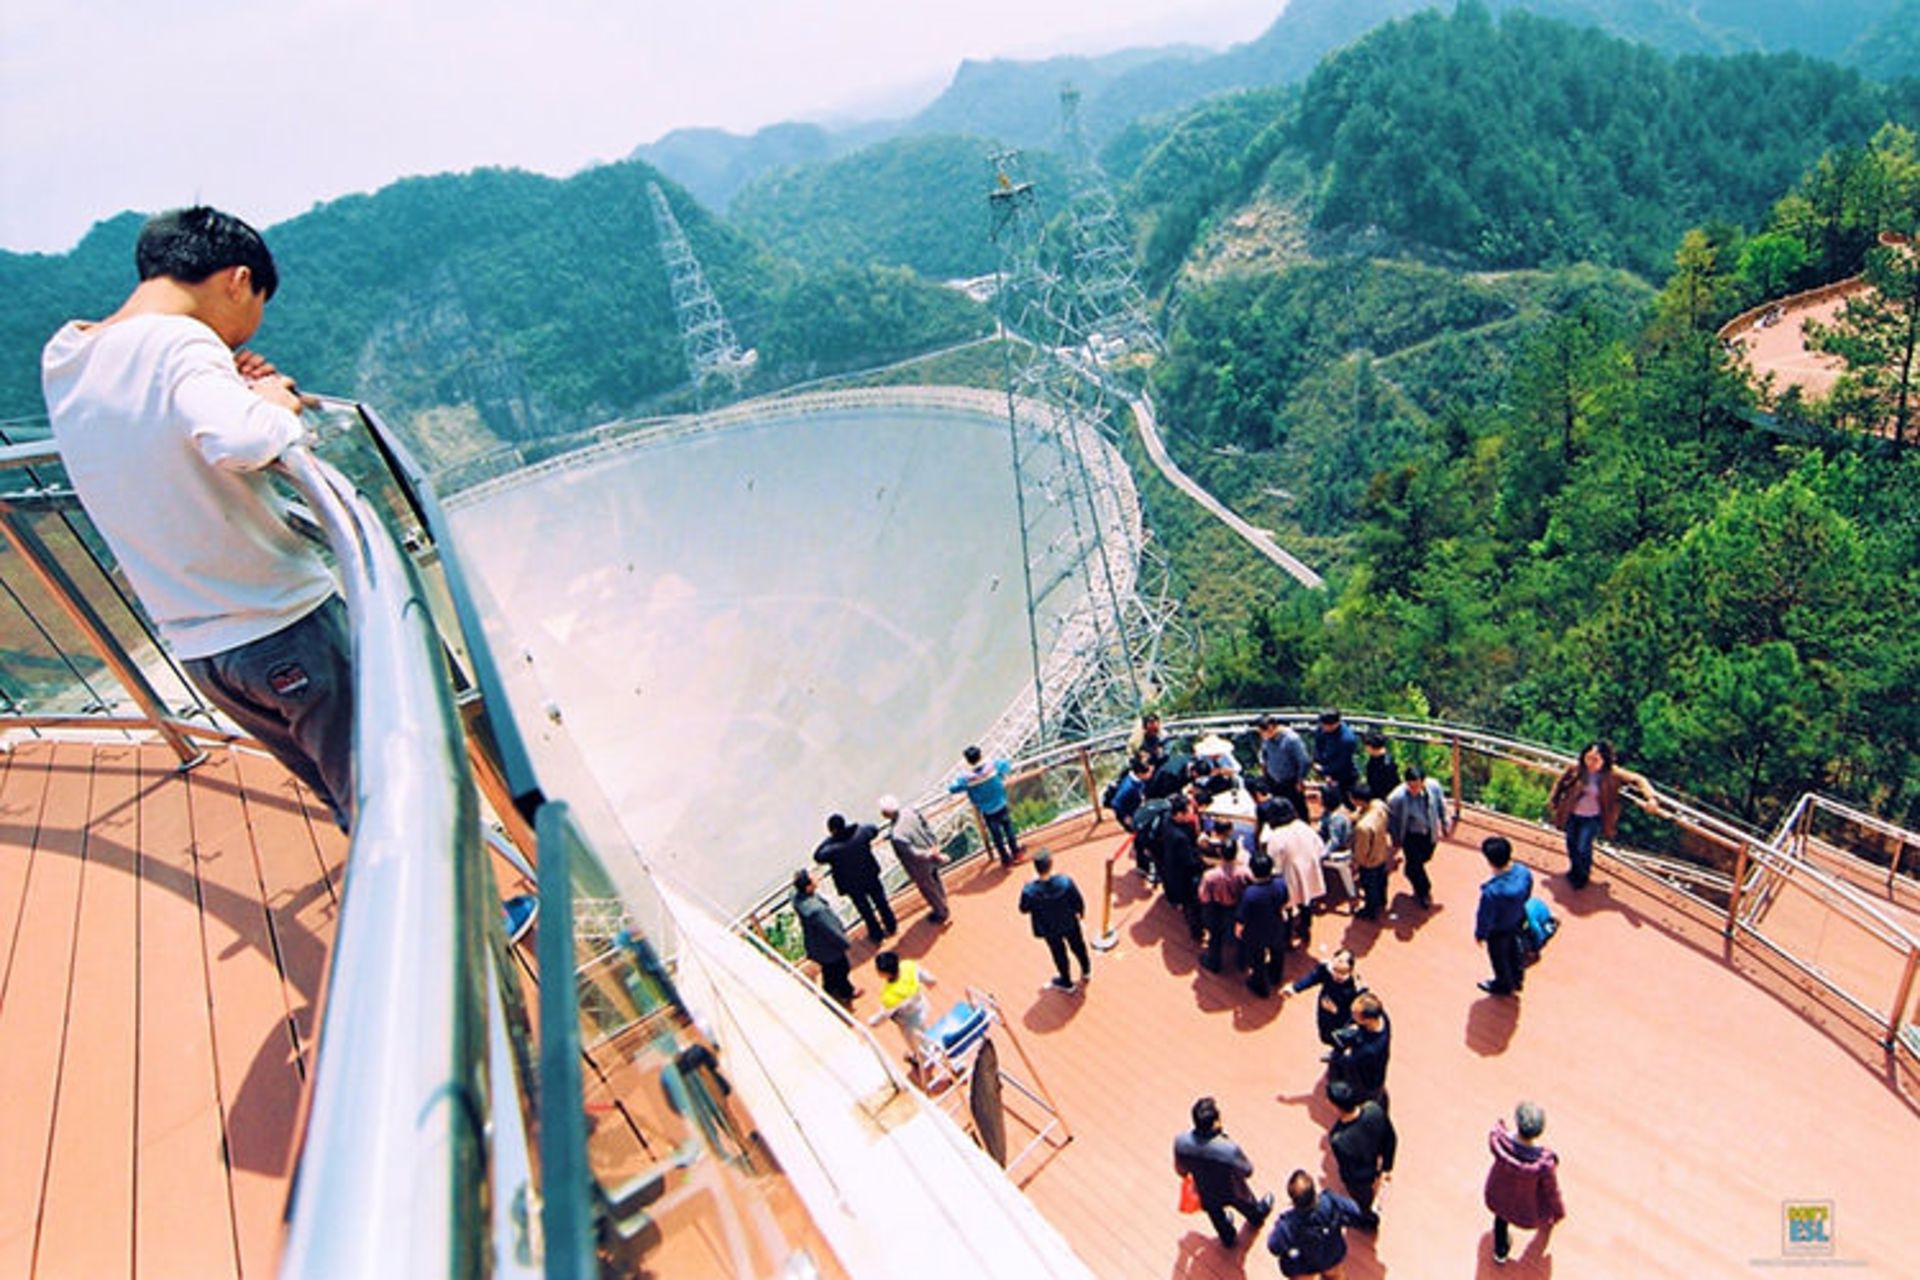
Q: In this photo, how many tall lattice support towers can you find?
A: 3